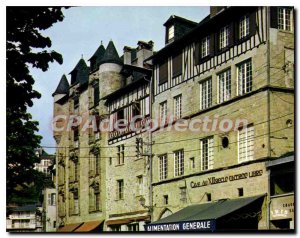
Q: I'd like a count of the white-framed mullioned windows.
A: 13